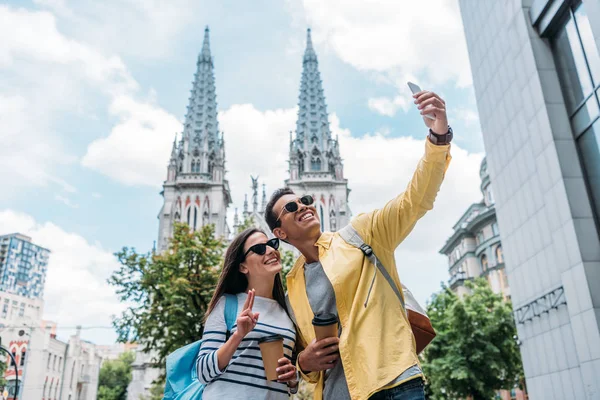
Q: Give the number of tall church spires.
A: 2